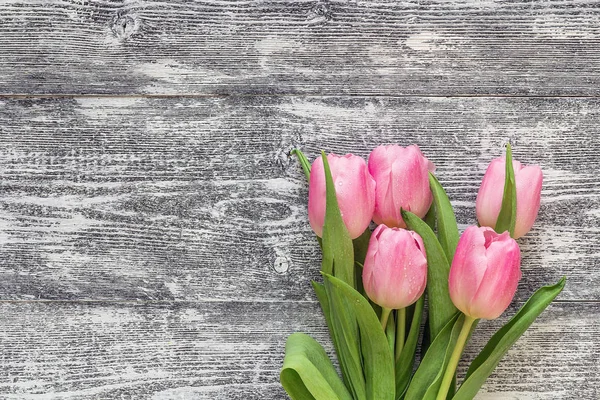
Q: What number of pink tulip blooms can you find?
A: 5